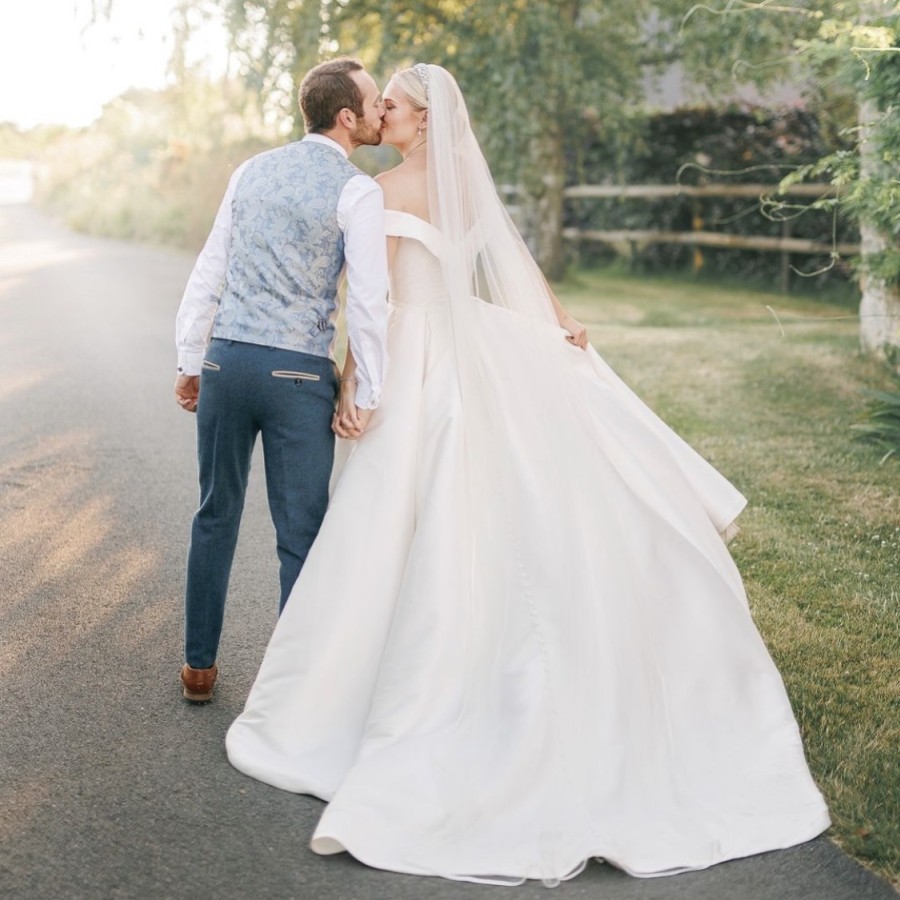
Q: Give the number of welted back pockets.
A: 2